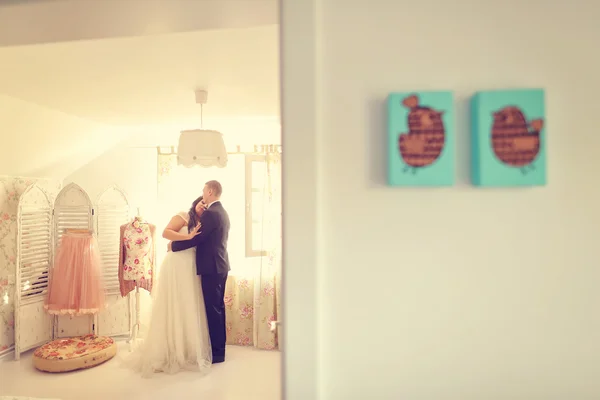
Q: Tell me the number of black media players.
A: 0